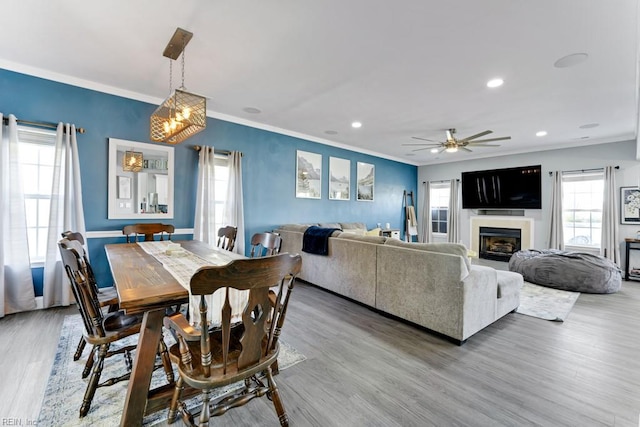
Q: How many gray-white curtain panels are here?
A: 8